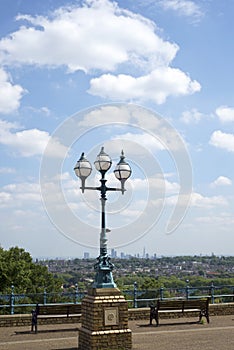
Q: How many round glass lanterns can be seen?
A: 3